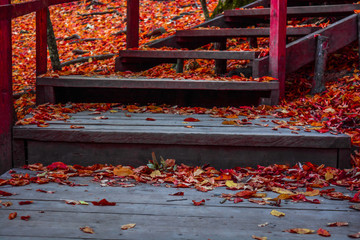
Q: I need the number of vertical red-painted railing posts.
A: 4